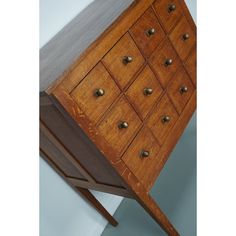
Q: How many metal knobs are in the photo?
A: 11